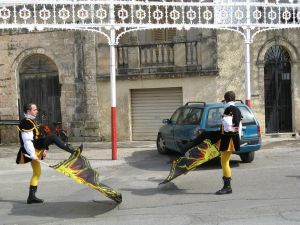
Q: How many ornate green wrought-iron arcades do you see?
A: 0